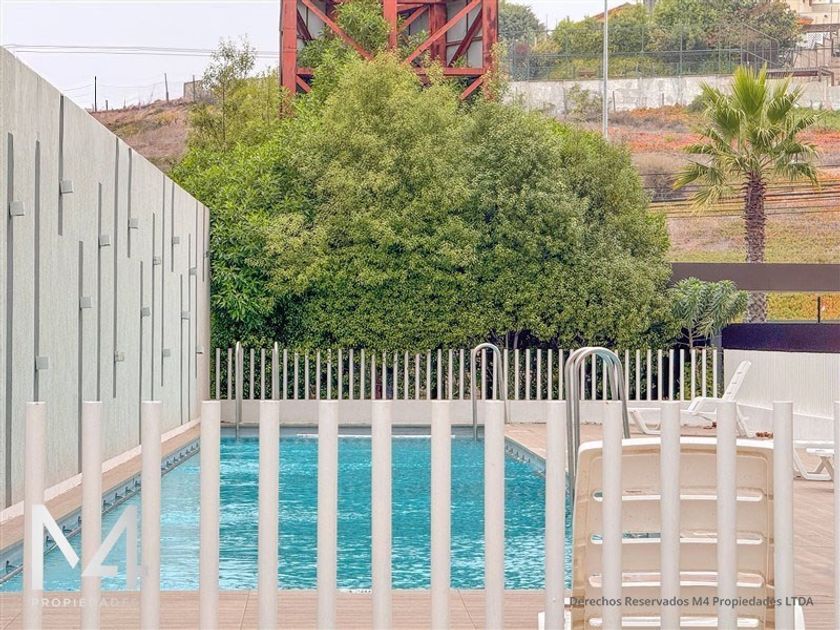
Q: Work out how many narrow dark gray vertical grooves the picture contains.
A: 15